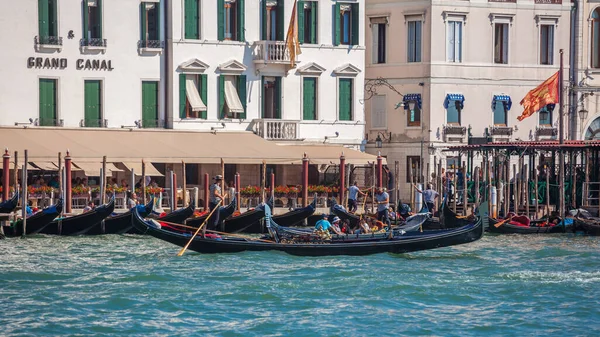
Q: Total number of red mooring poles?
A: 9